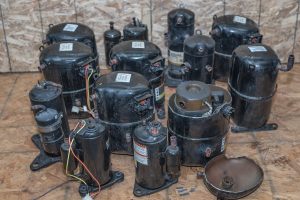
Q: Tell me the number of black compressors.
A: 13